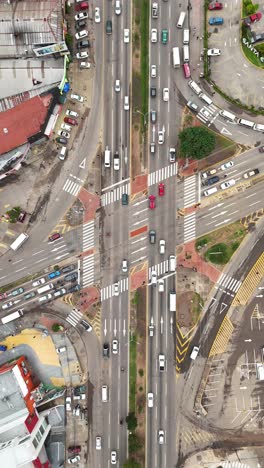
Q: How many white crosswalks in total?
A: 12